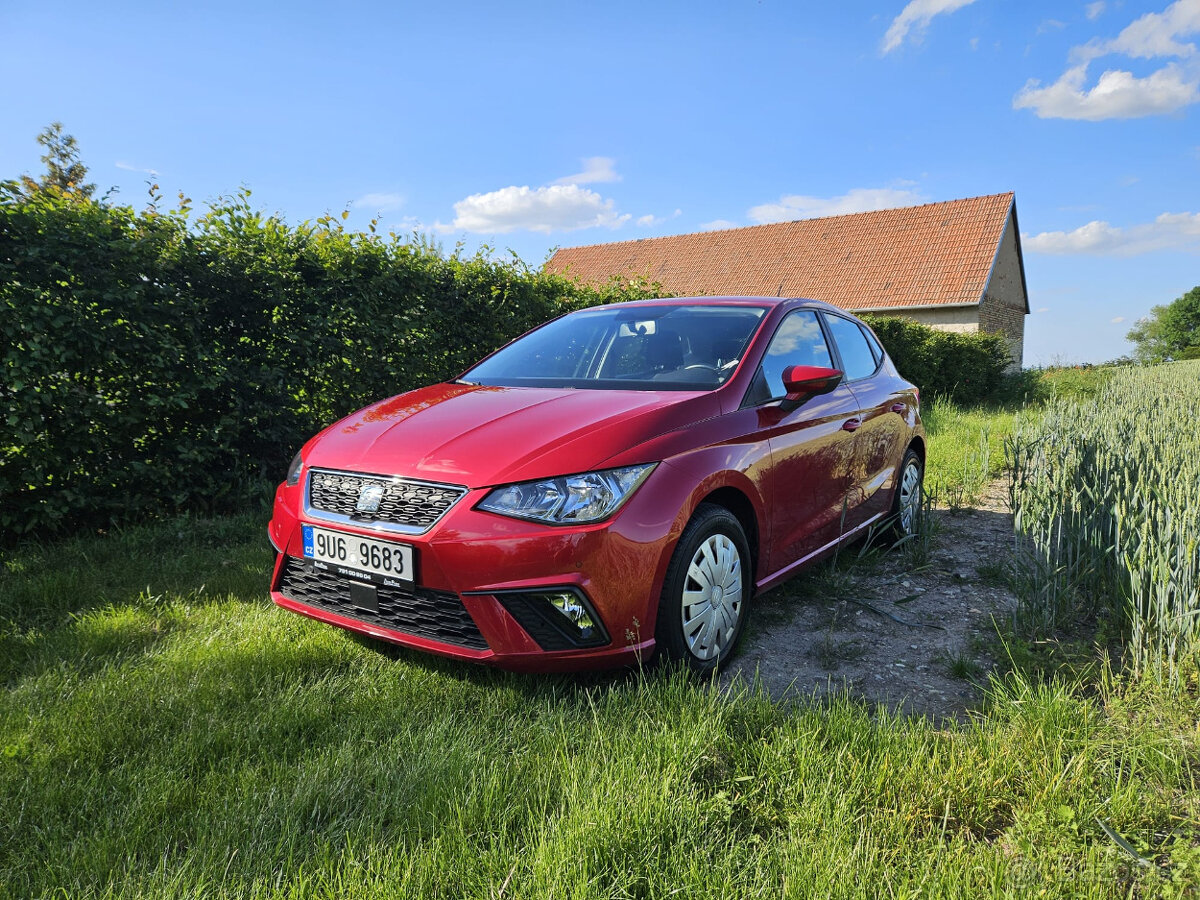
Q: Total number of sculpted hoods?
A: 1